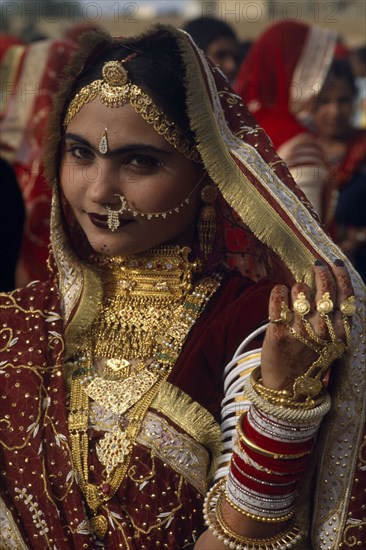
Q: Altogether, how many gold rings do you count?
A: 4